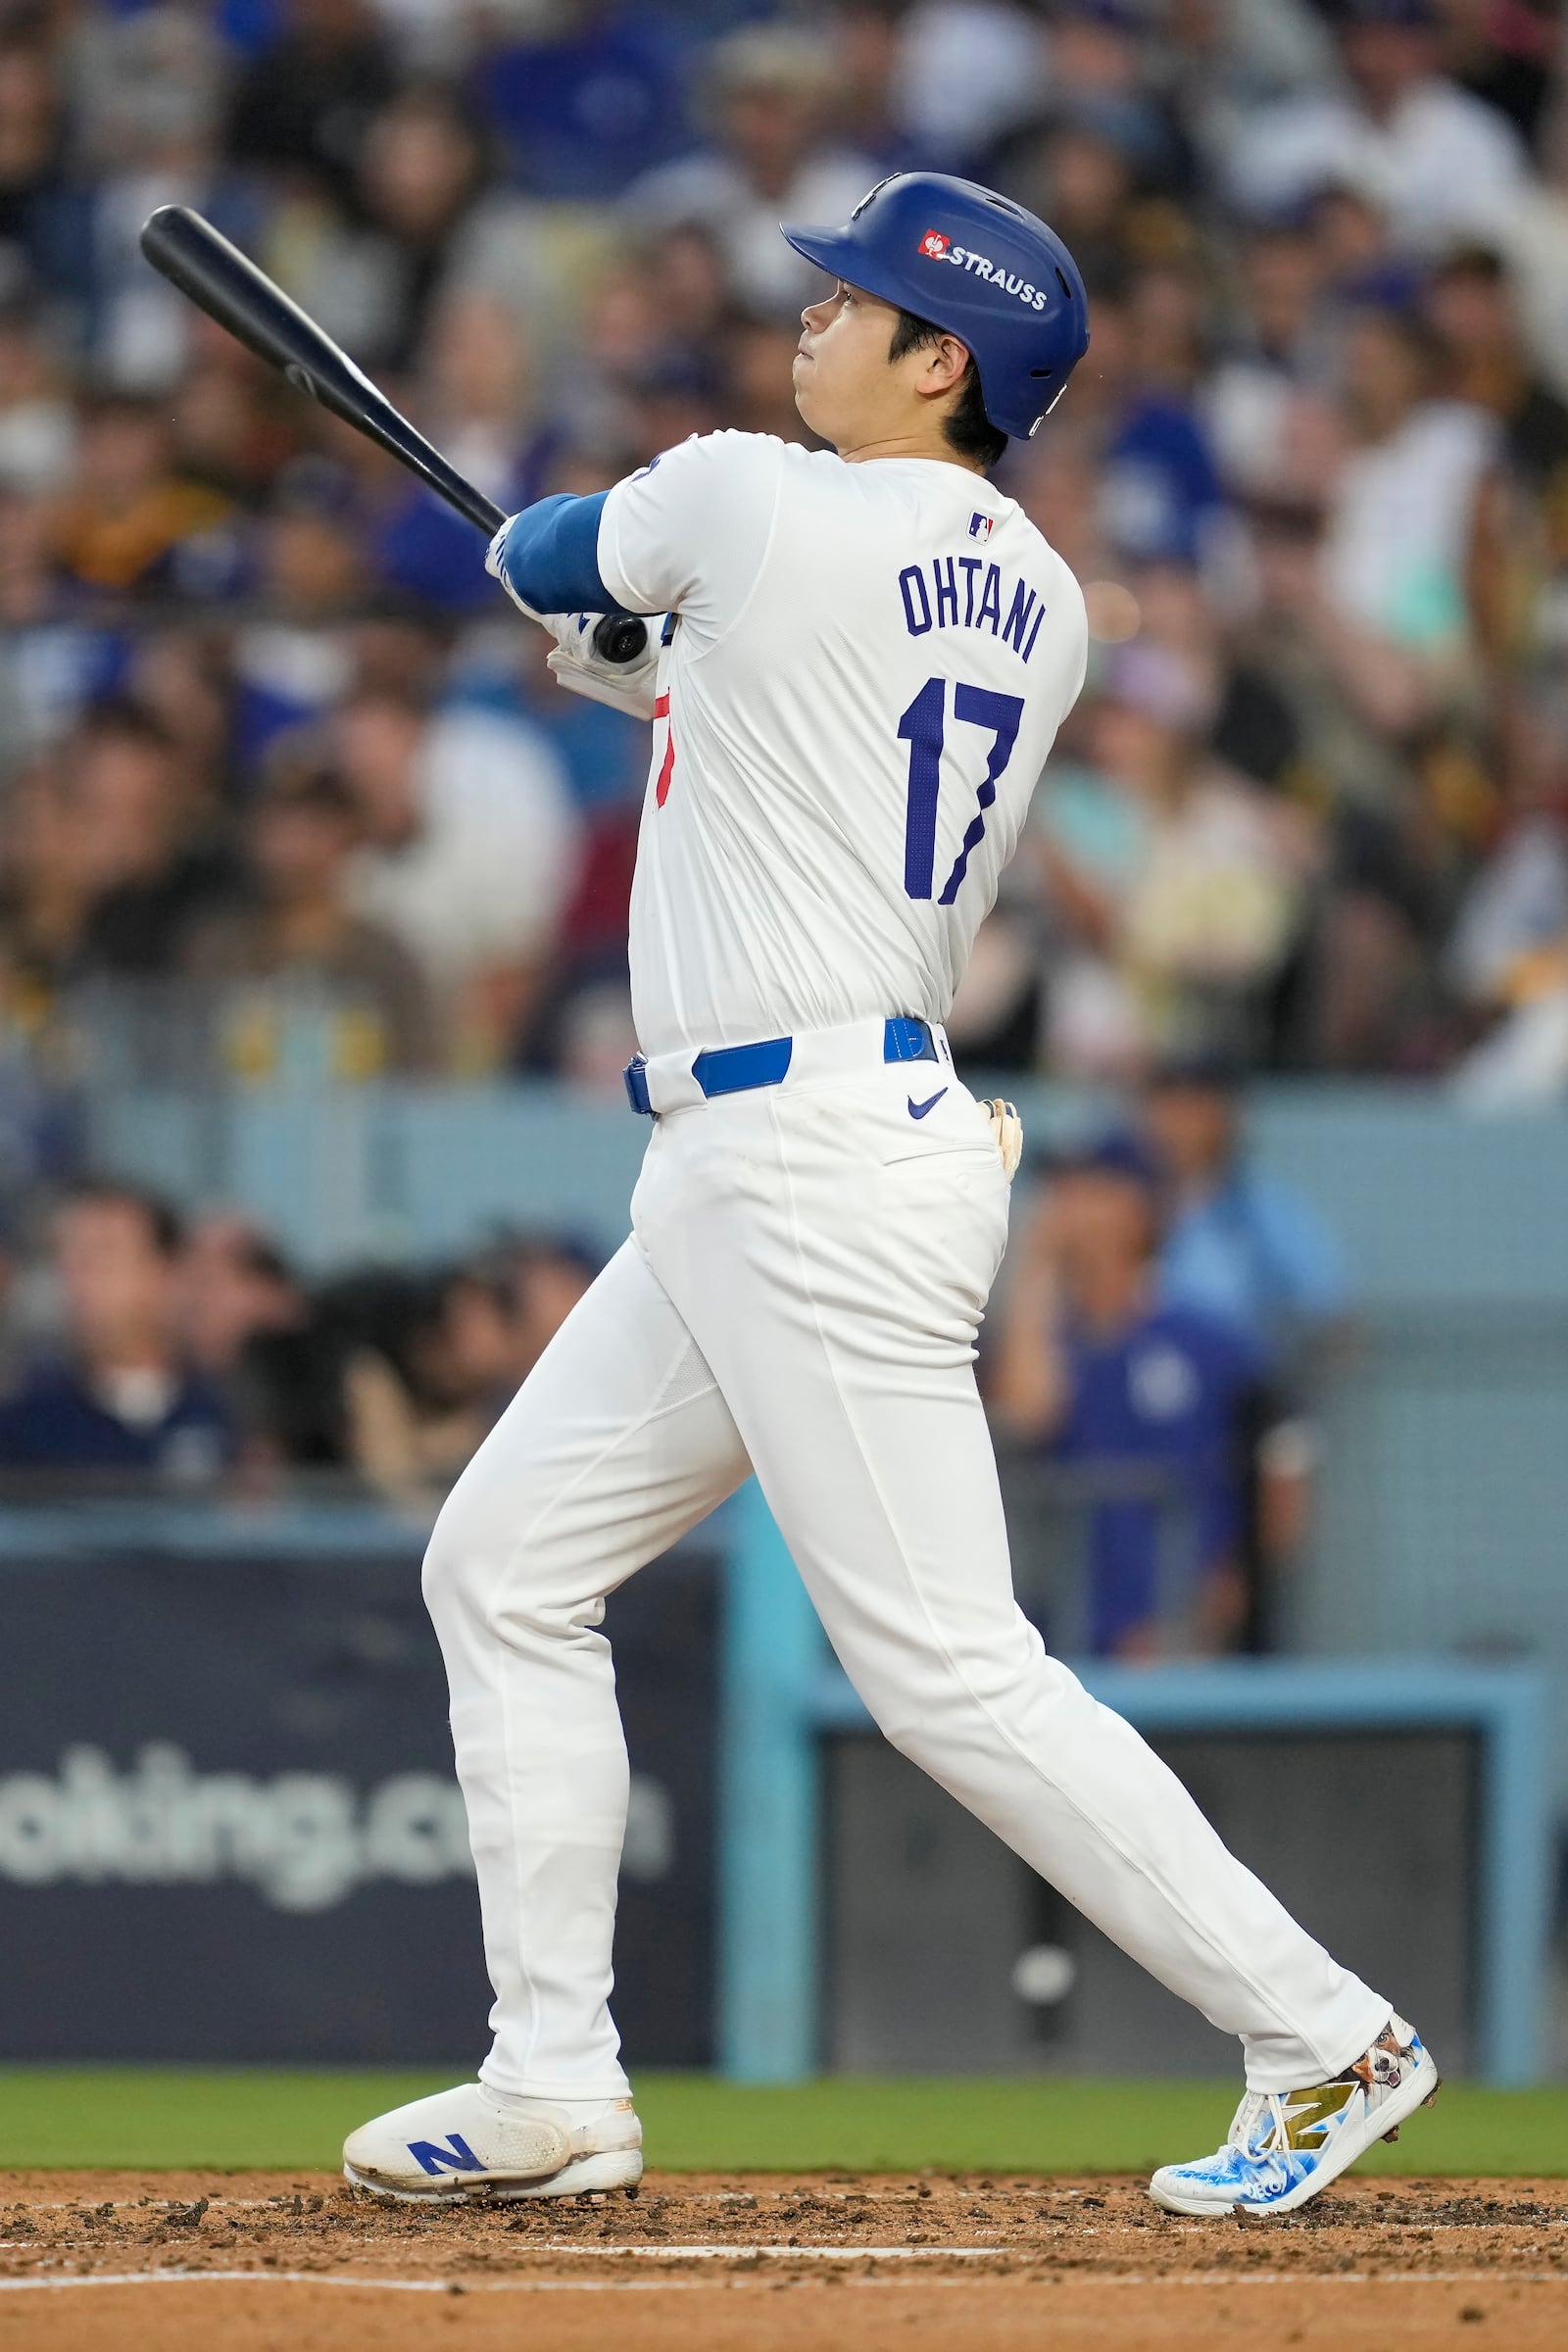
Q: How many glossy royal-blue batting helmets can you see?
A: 1